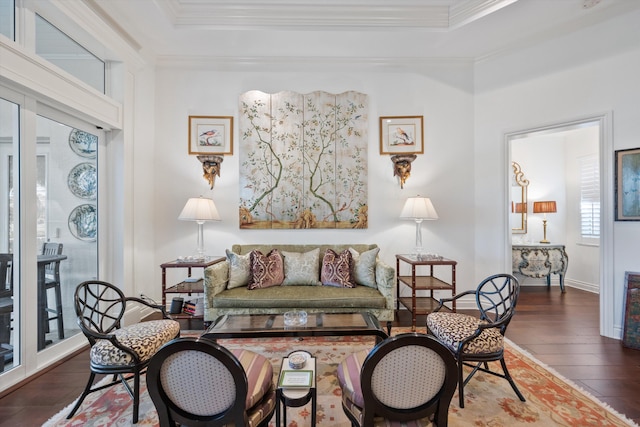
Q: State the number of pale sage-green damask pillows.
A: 3